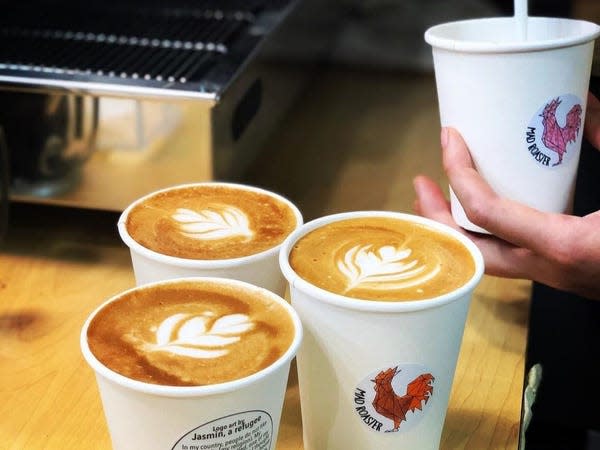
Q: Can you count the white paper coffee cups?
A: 4